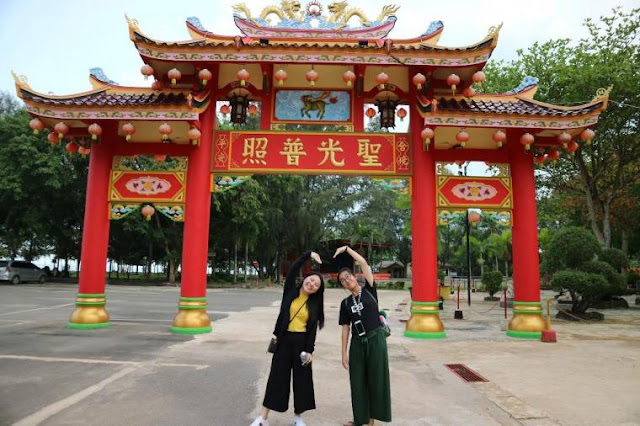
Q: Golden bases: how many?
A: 4